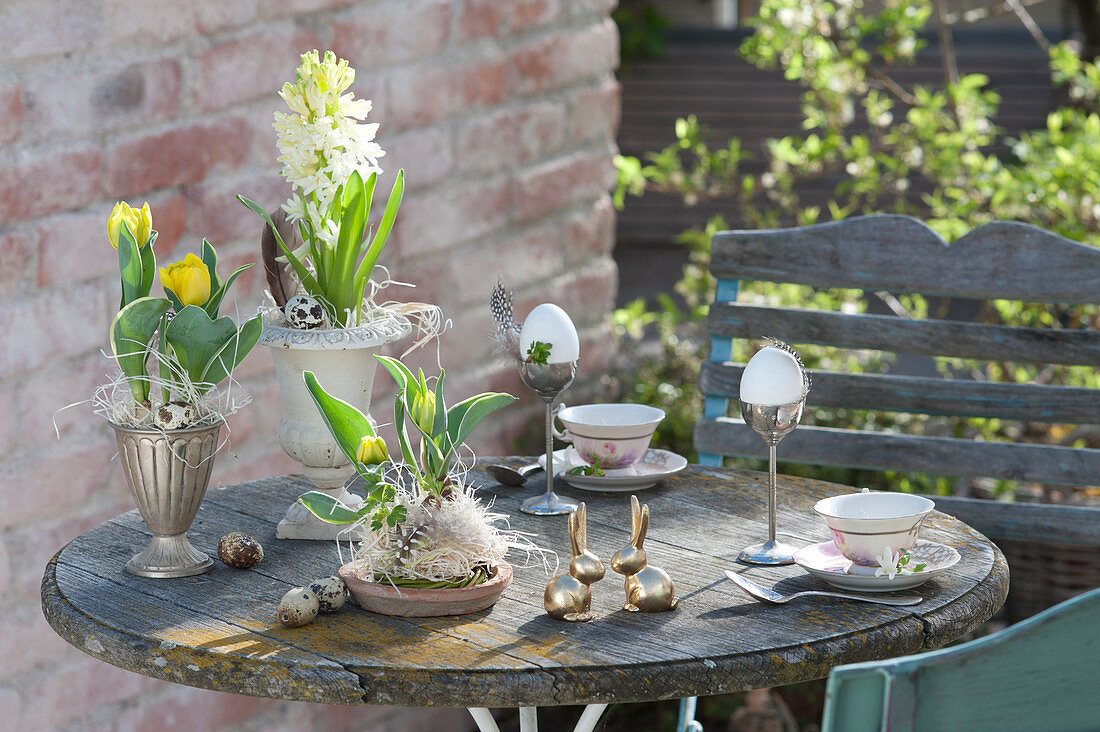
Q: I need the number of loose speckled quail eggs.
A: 3